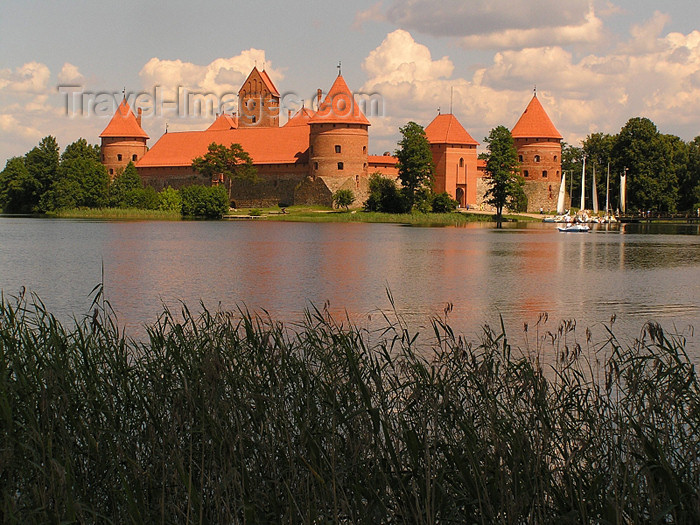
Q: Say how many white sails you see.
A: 5